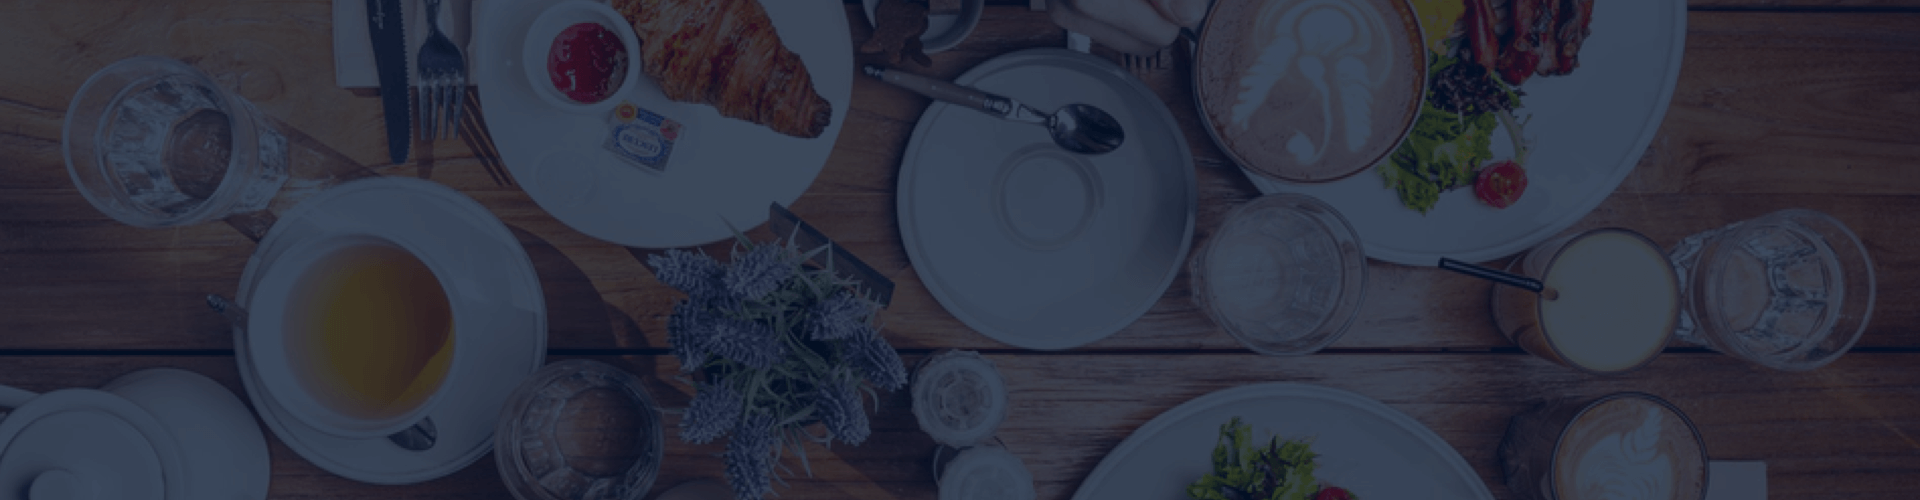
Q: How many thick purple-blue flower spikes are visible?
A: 9